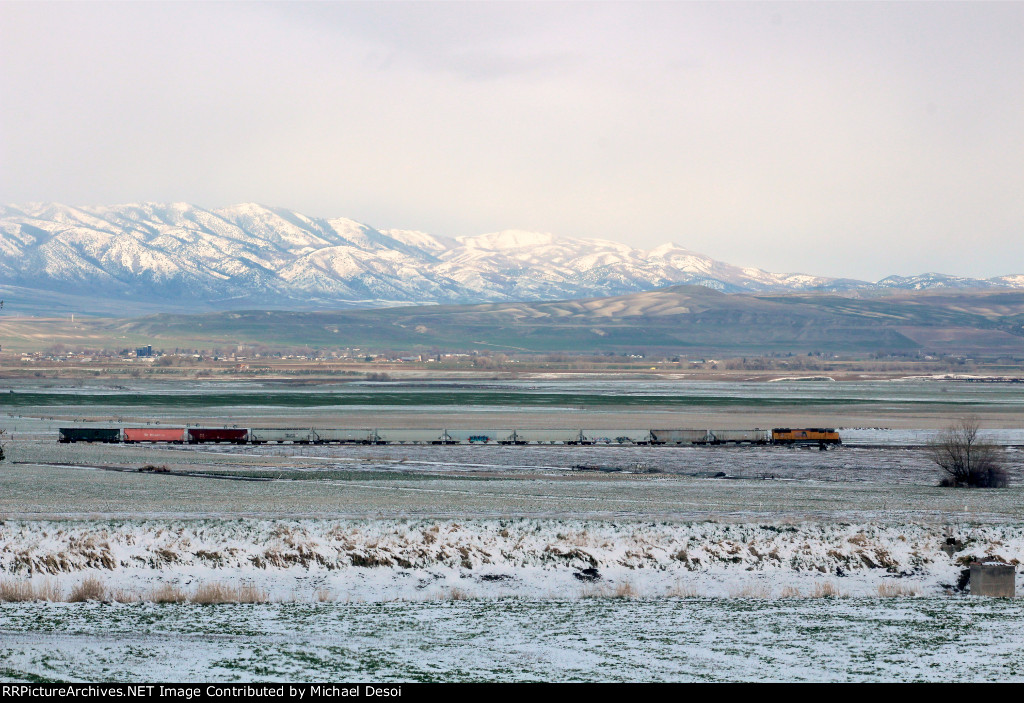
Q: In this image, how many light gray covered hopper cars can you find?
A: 8